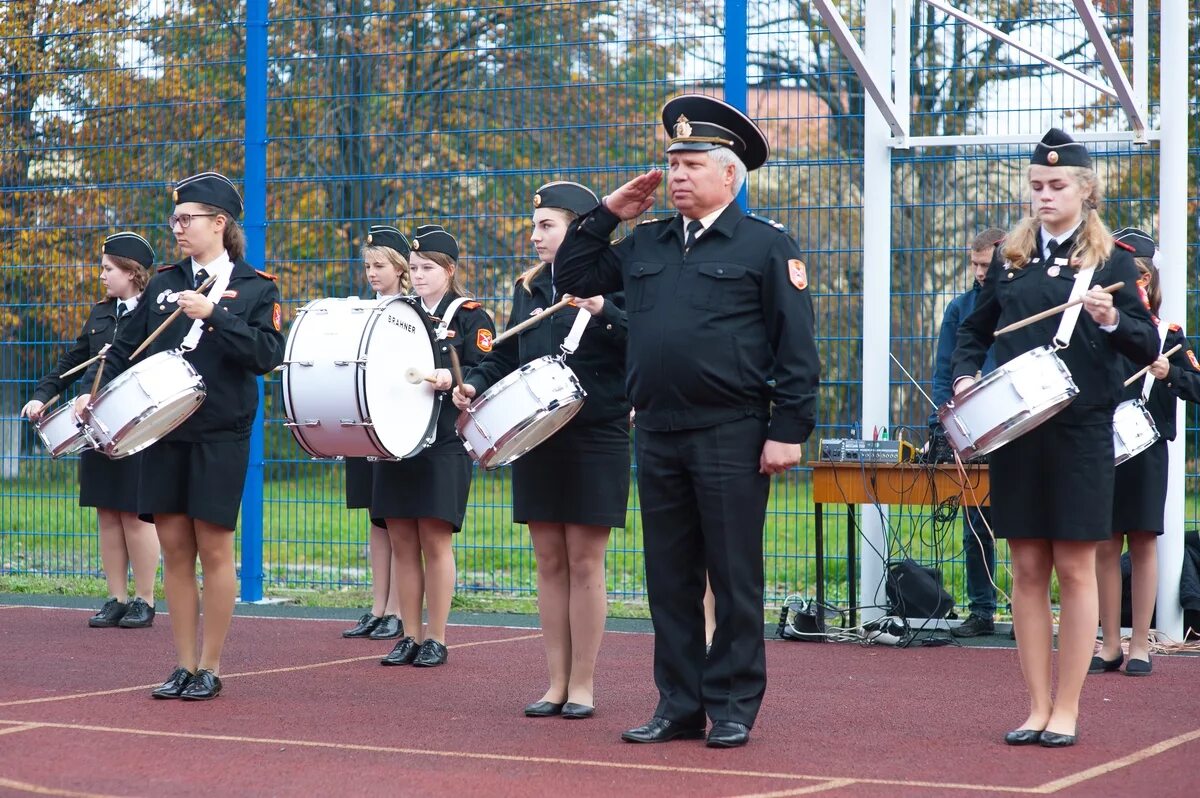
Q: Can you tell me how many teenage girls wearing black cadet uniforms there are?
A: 7